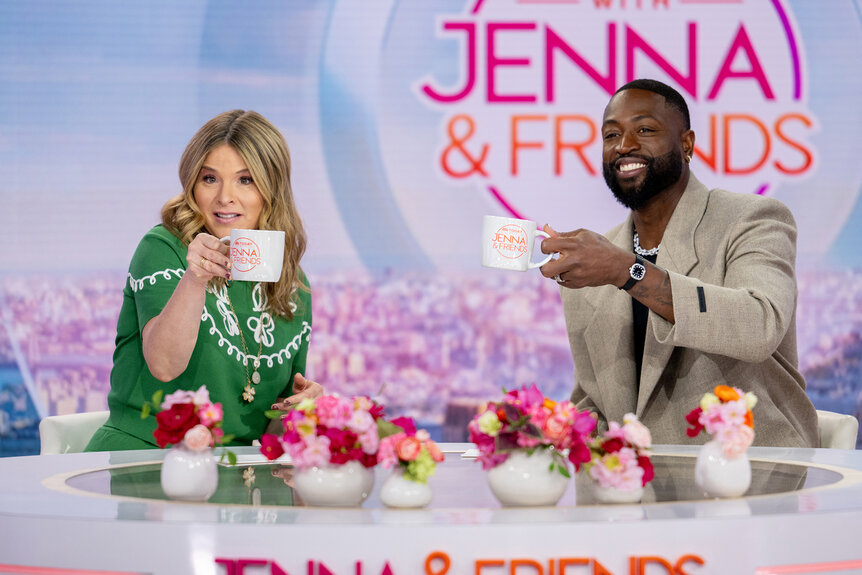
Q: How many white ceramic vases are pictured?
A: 6